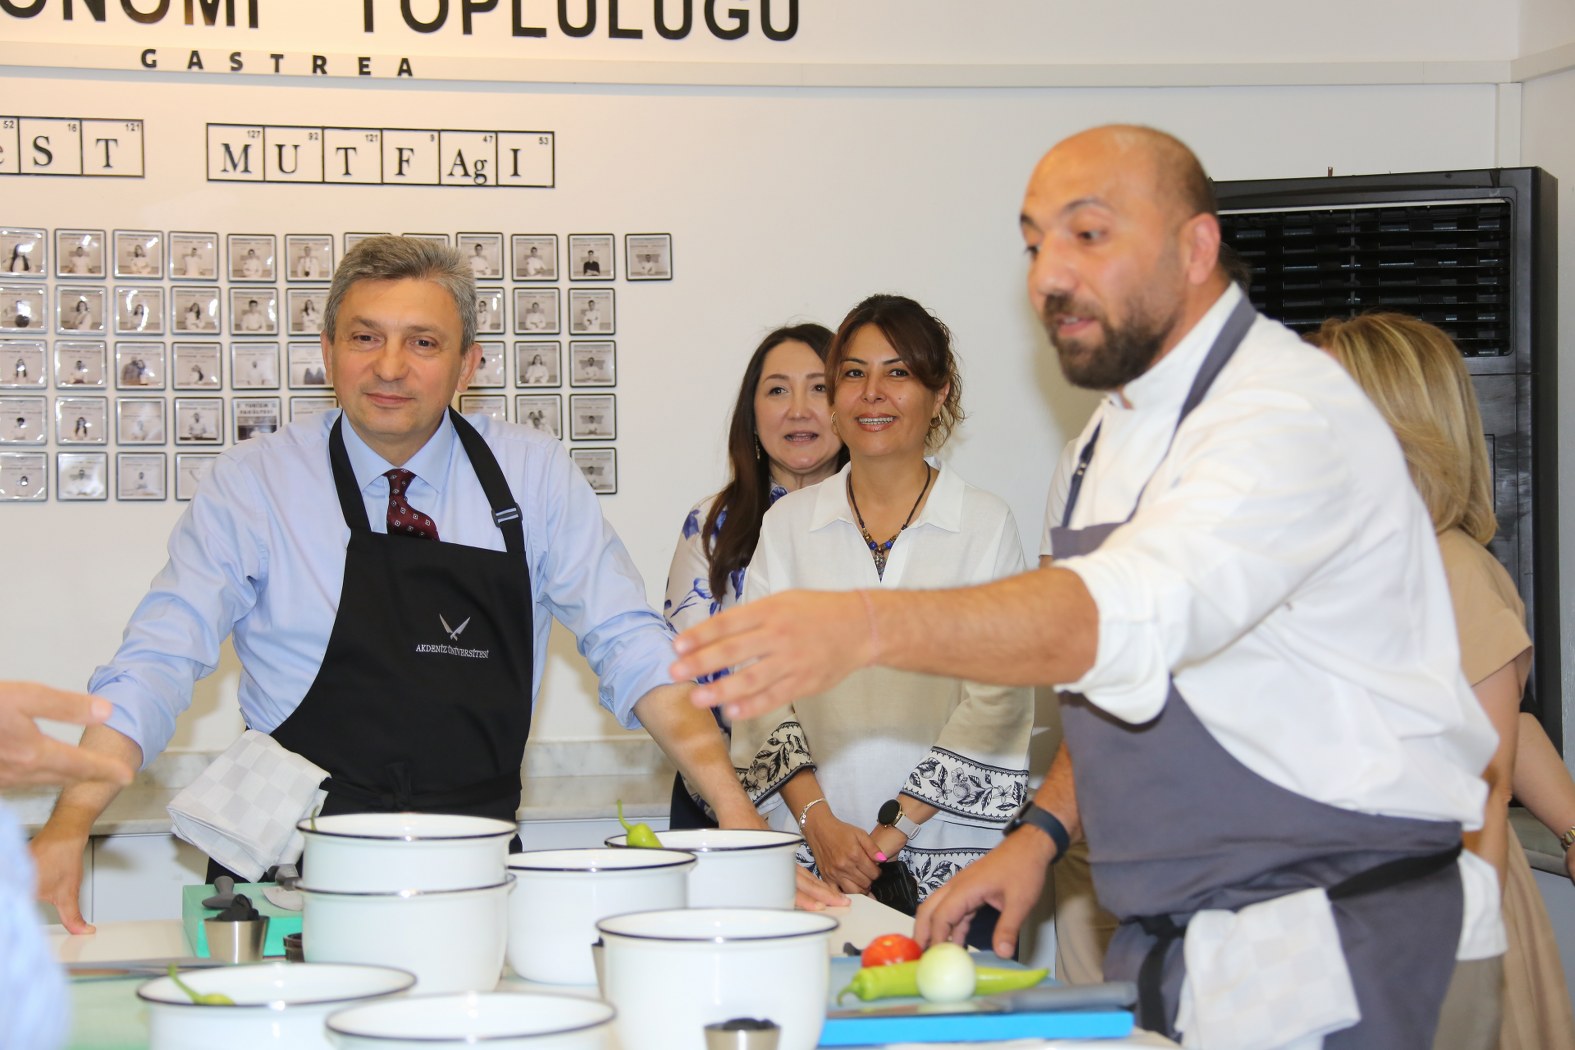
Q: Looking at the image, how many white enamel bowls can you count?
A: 7